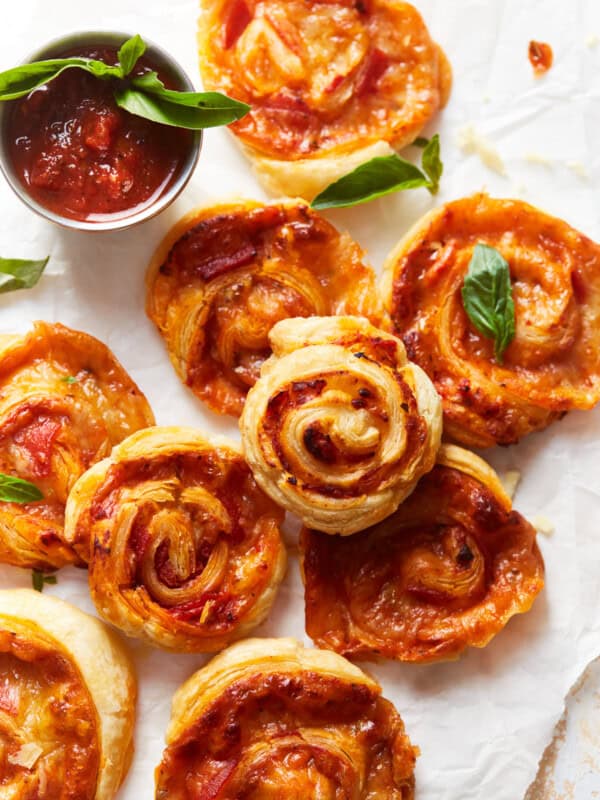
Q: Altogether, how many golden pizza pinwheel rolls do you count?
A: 9